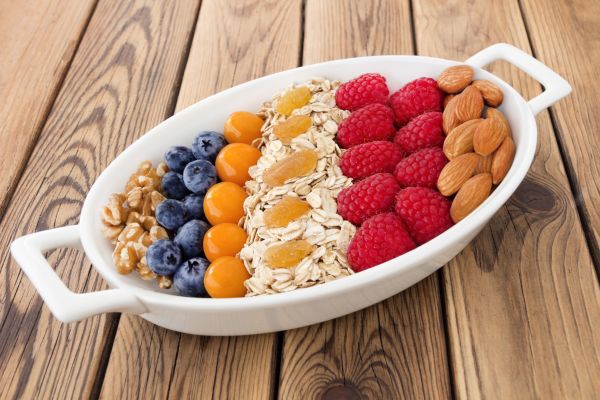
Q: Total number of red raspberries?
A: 9